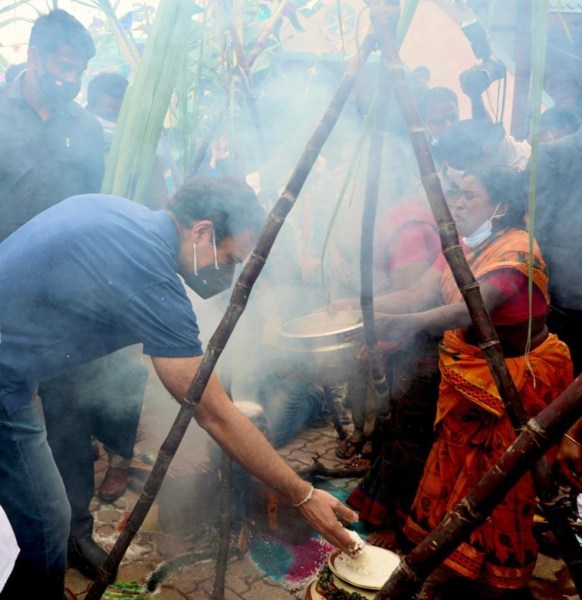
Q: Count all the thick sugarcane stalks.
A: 4